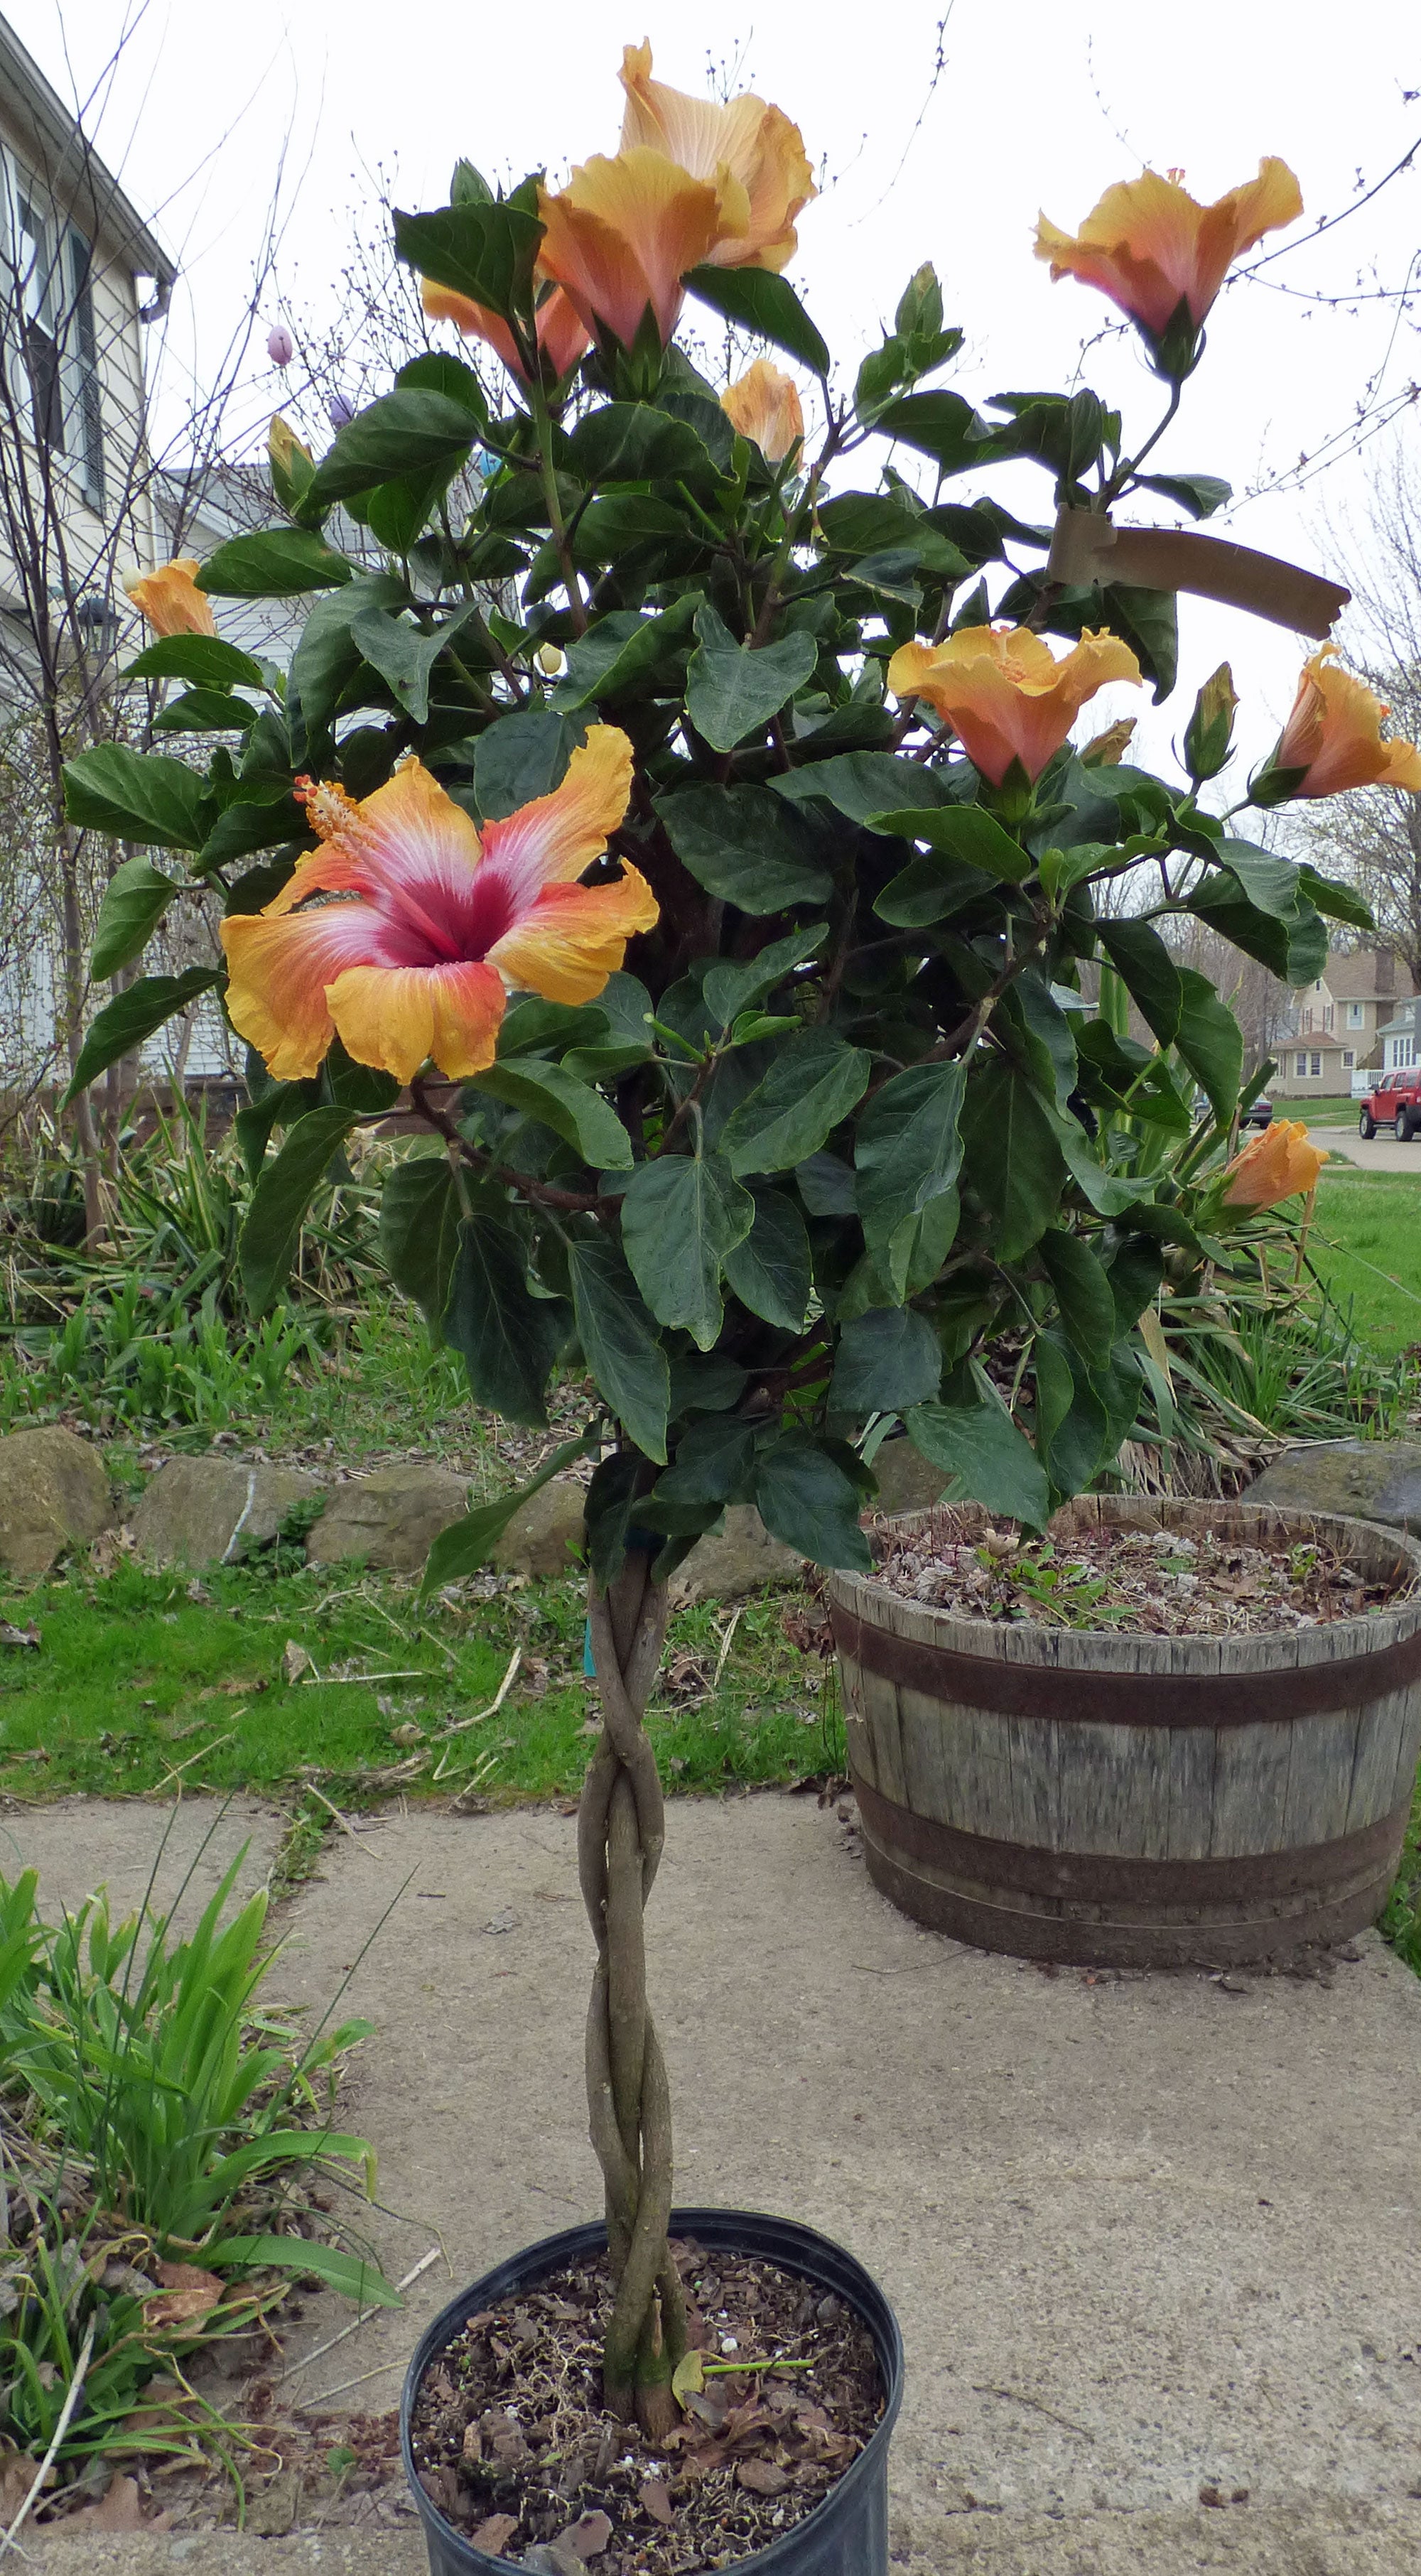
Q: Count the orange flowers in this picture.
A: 10